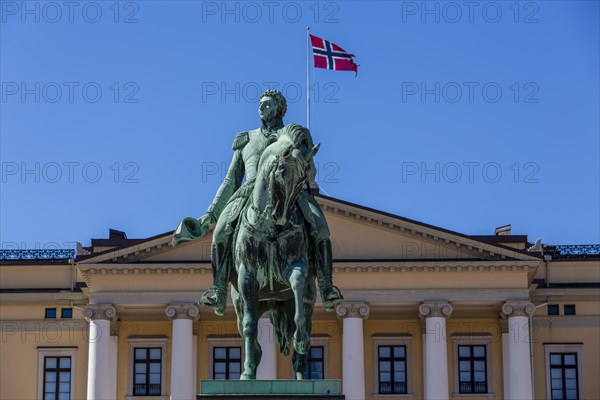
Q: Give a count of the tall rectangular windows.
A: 7